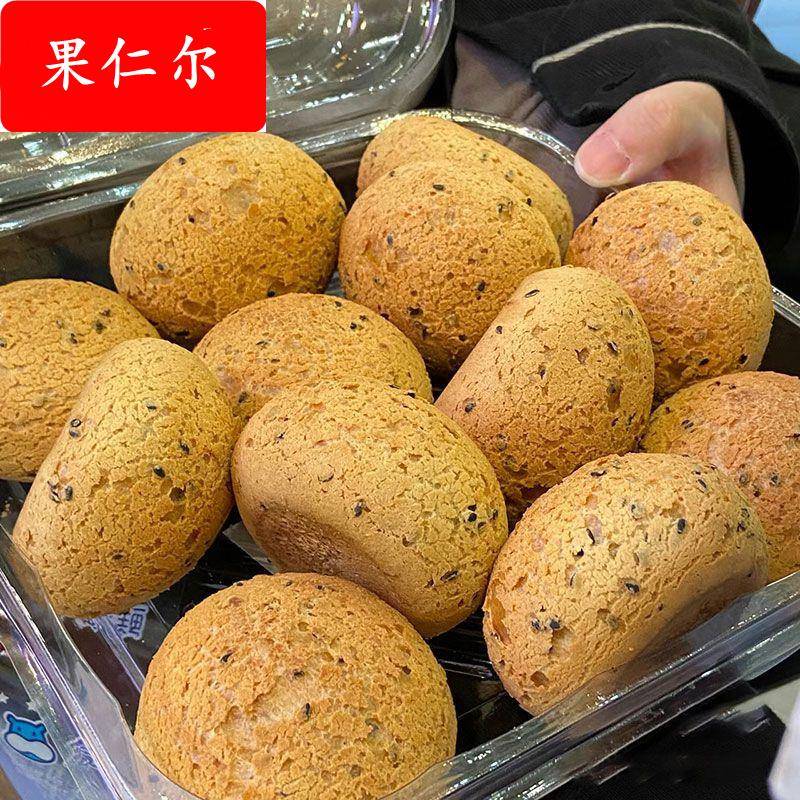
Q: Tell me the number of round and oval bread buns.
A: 12